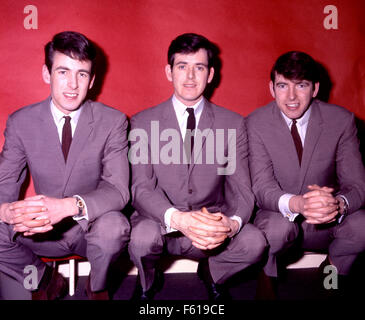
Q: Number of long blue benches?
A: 0